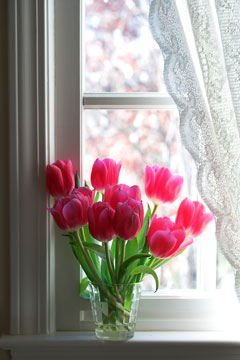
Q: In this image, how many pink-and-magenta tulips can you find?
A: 10